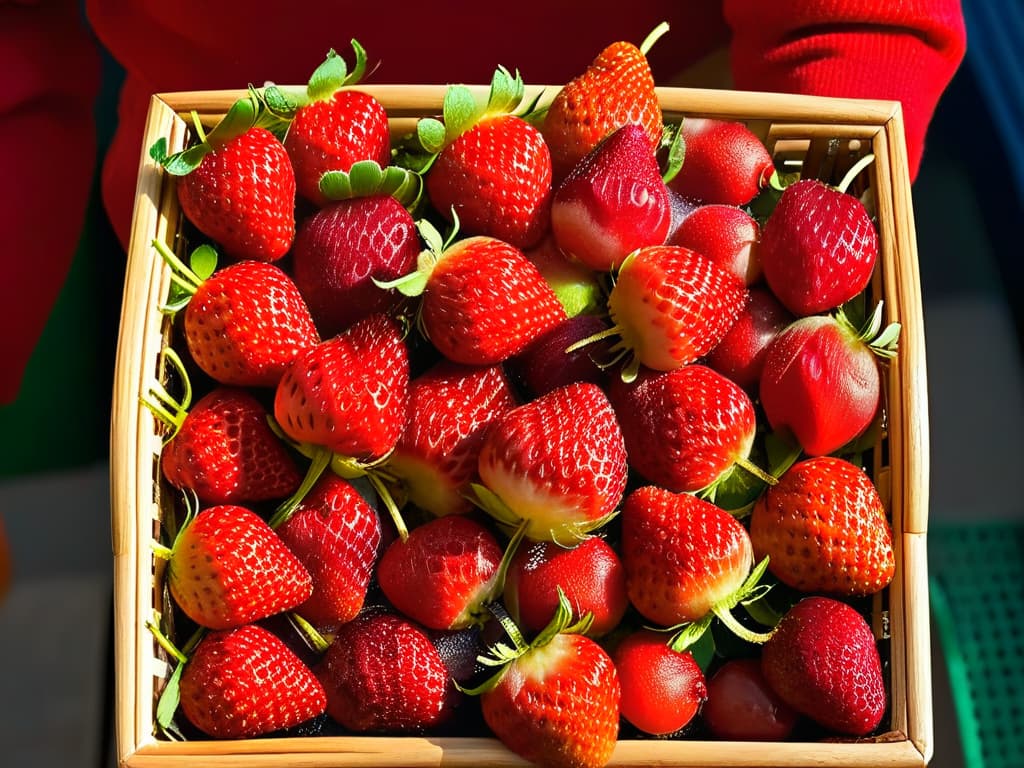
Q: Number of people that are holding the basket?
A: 1